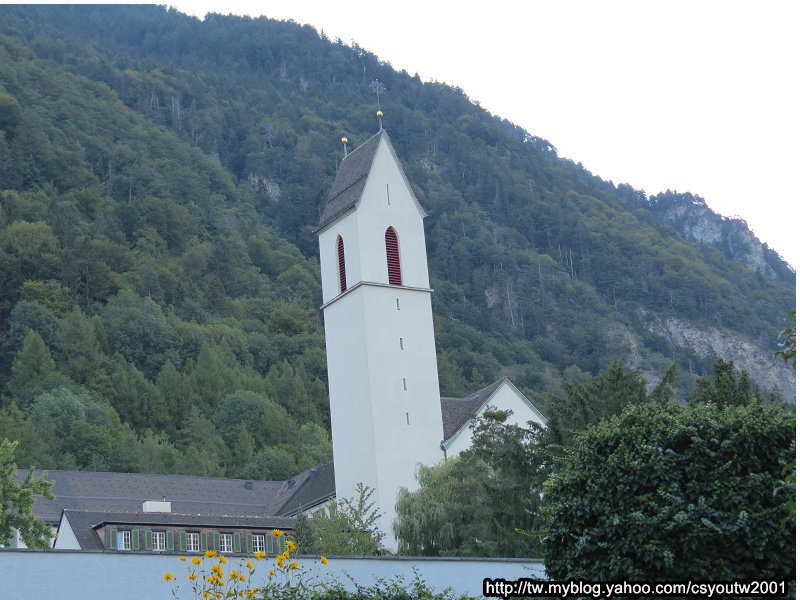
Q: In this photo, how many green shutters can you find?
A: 11